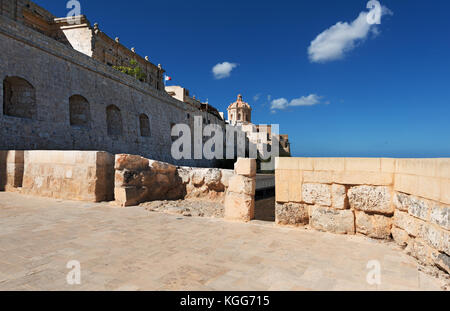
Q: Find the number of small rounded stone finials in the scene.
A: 5